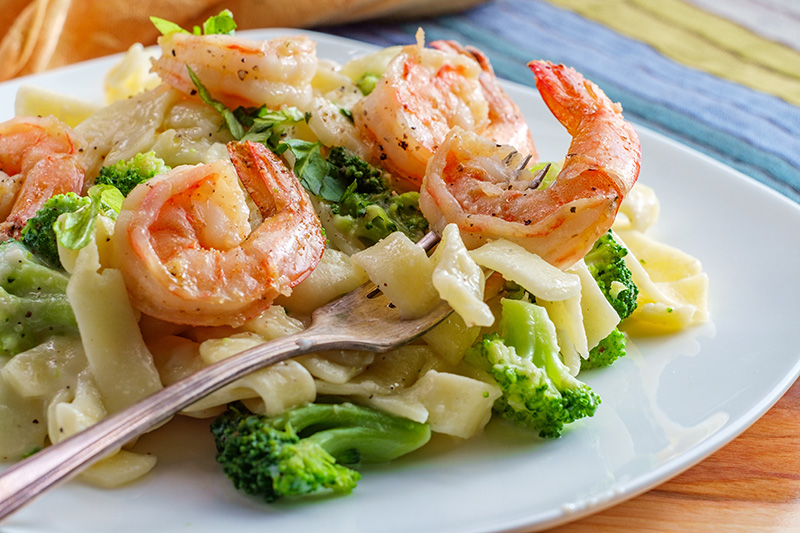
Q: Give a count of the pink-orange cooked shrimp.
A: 5